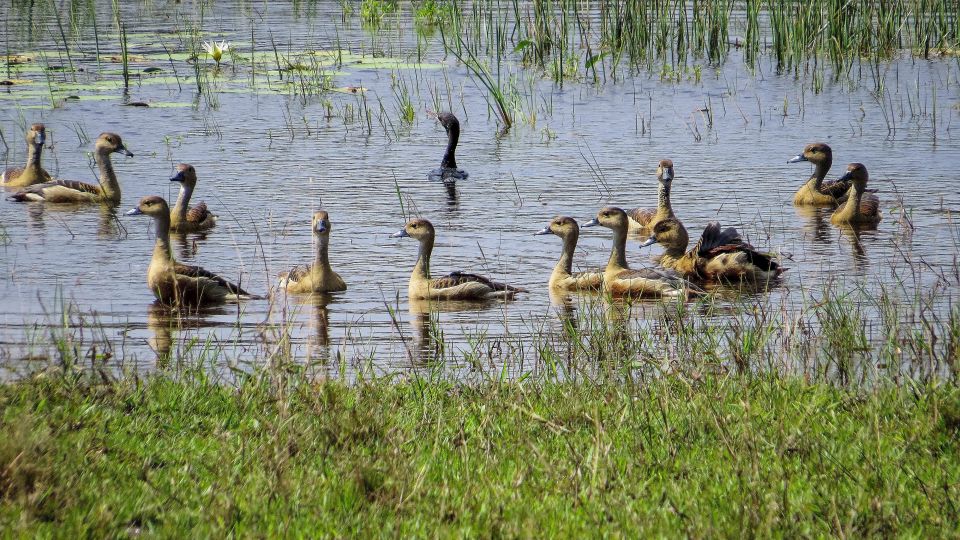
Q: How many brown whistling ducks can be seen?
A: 12